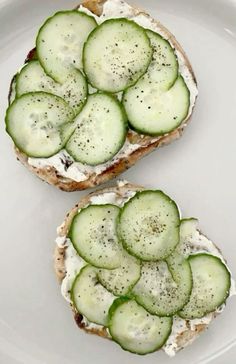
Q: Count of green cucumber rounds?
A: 15